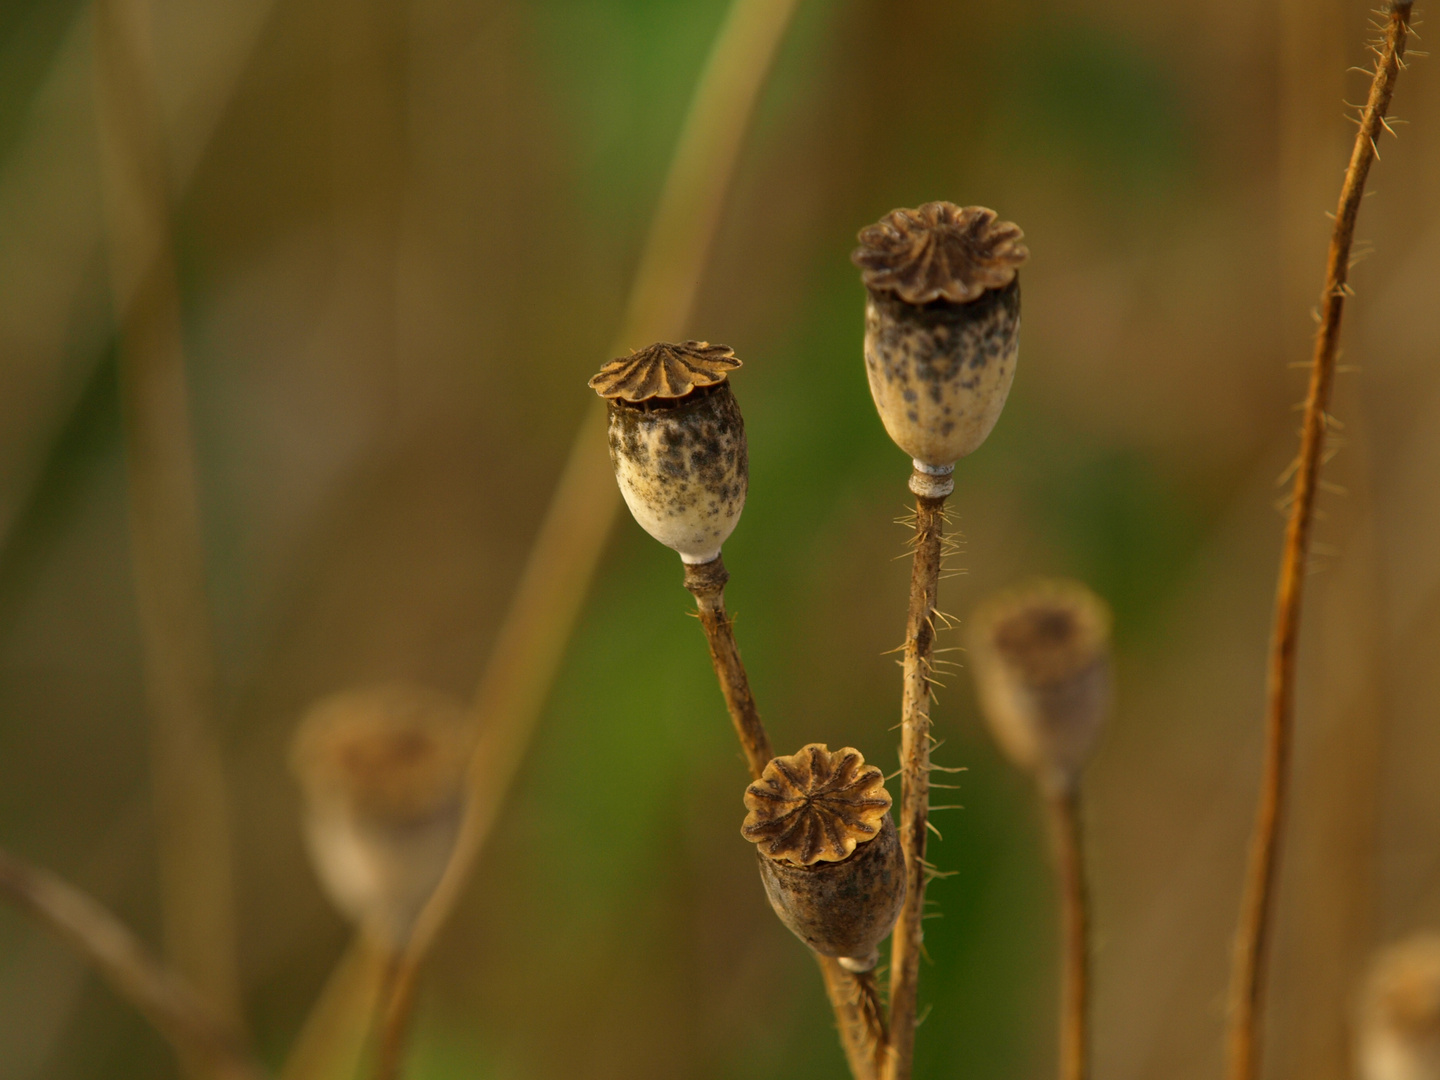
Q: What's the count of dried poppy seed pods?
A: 6